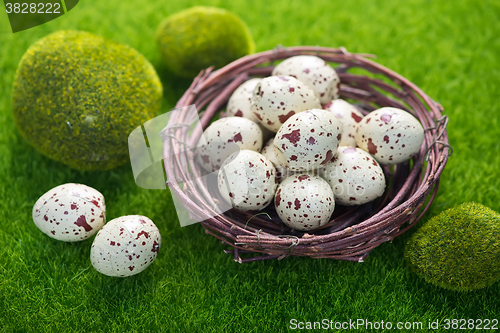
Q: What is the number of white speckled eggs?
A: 13